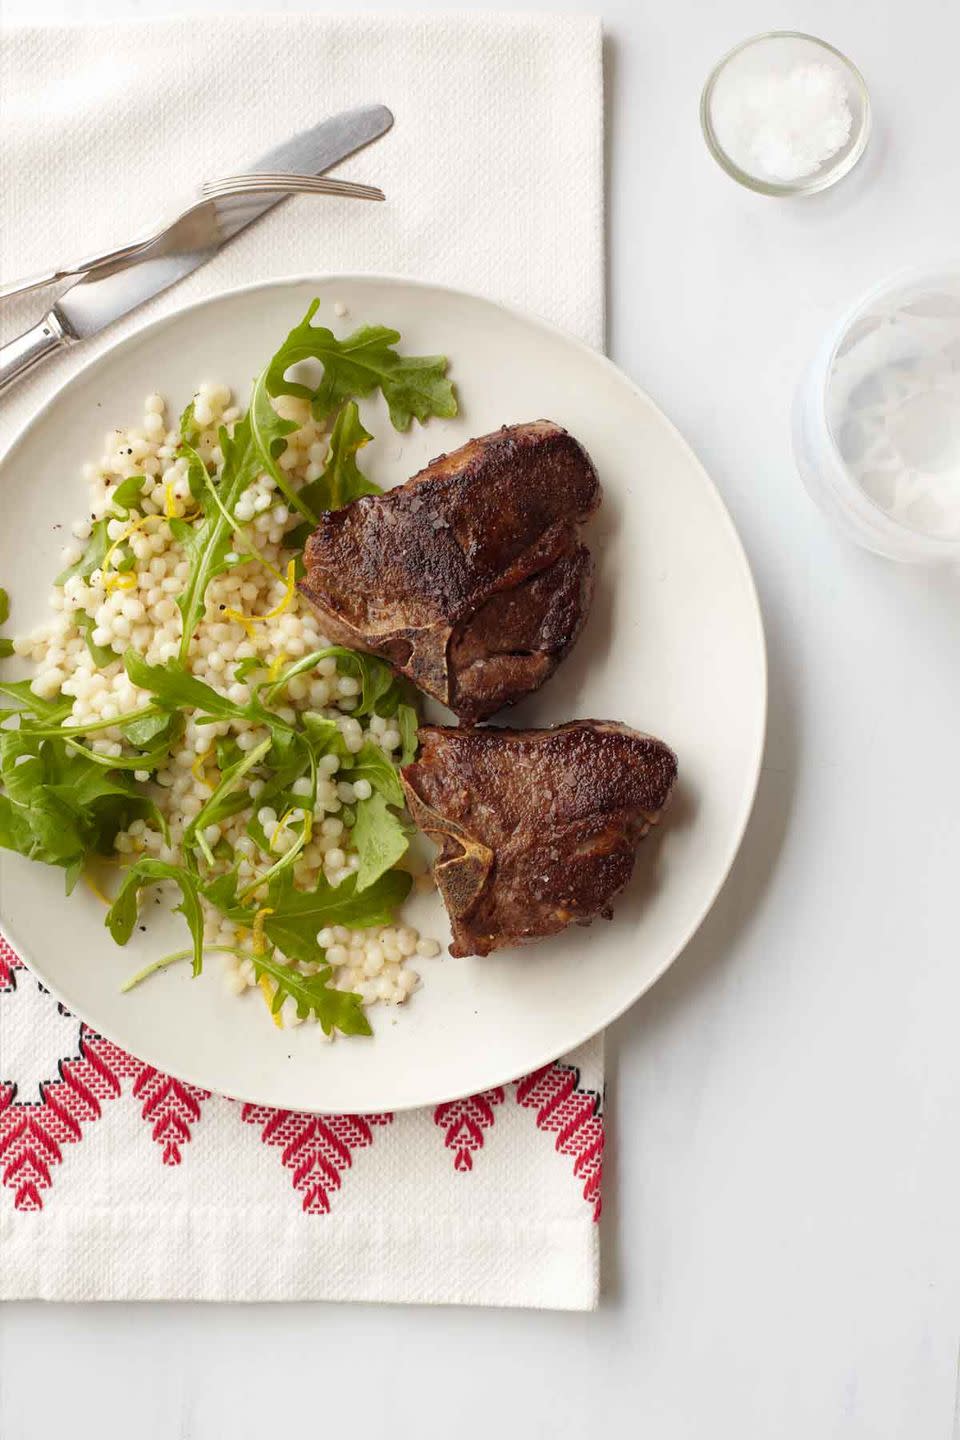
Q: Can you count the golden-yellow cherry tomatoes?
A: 0